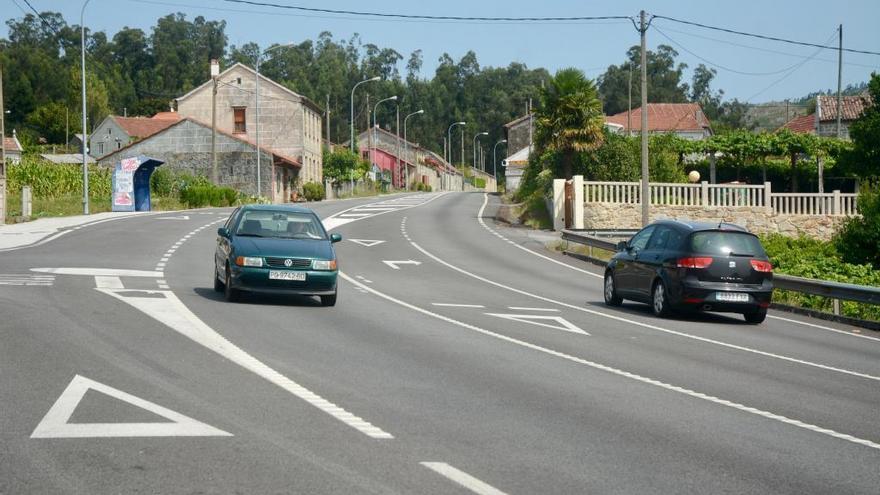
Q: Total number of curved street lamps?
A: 8